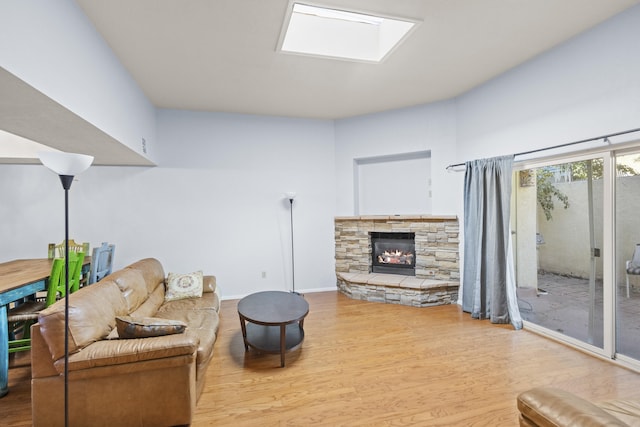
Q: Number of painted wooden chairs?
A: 3